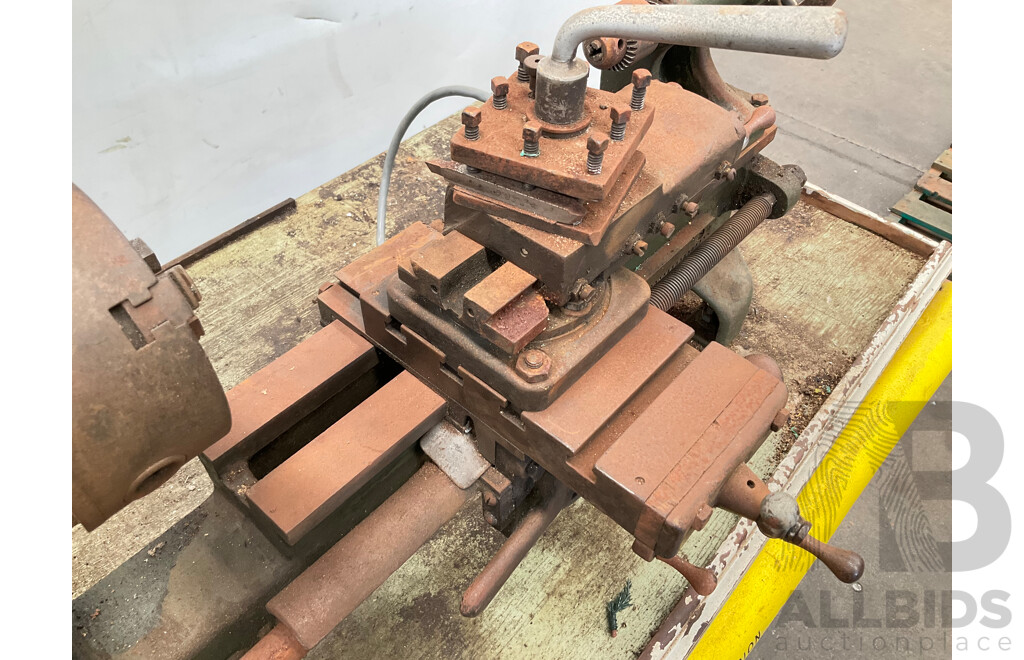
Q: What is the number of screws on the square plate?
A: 7